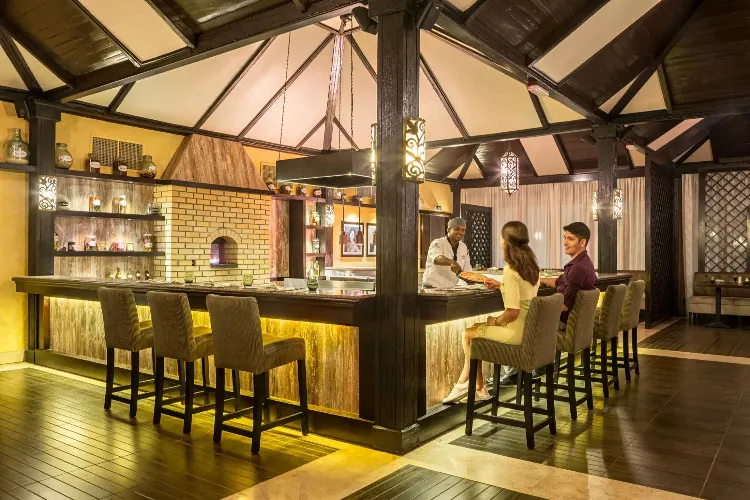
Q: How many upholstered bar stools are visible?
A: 7